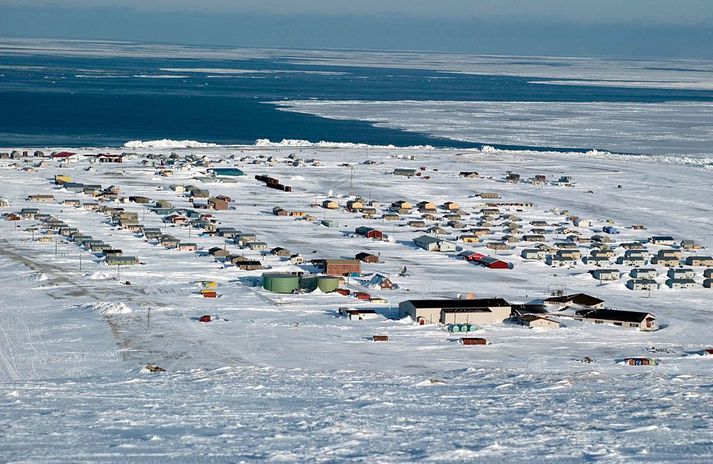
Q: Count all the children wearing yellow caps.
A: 0